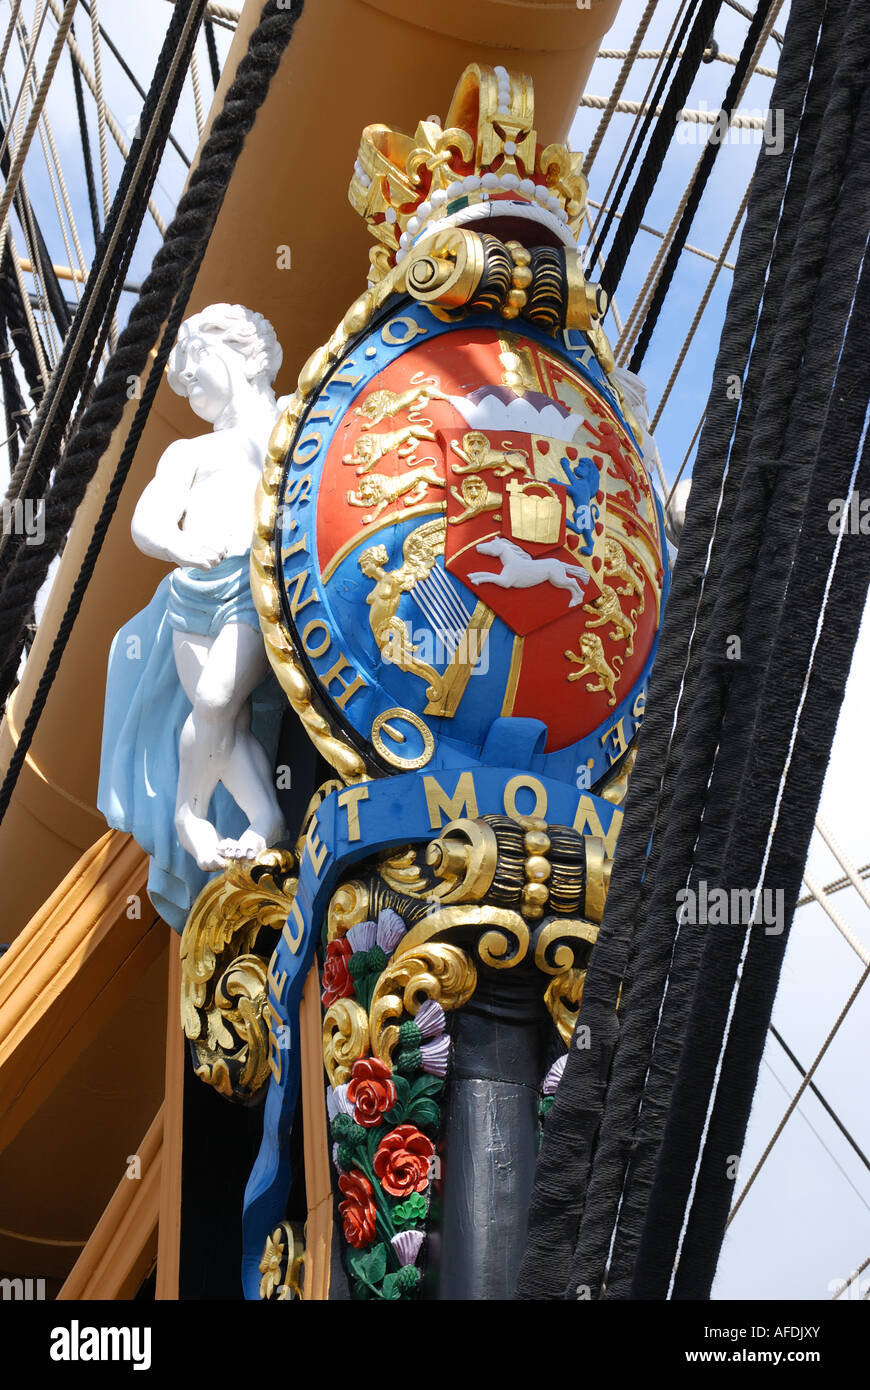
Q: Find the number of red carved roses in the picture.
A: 4